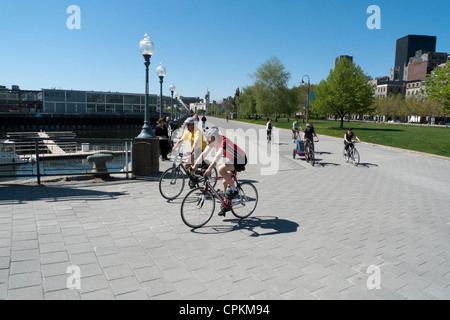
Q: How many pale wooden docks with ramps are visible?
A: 1